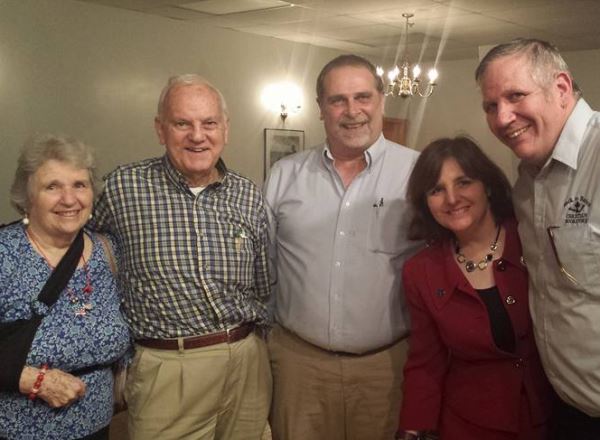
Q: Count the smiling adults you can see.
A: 5